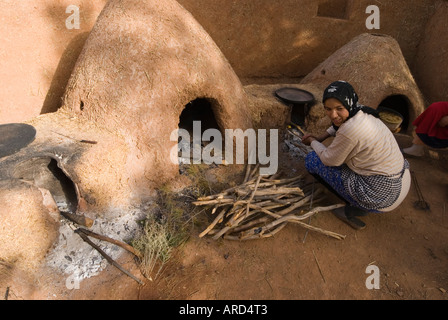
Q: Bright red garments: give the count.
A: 1